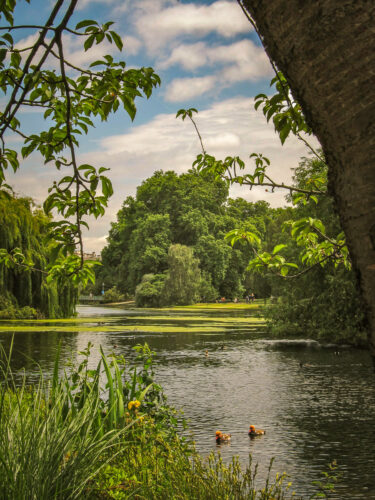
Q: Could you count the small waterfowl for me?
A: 2